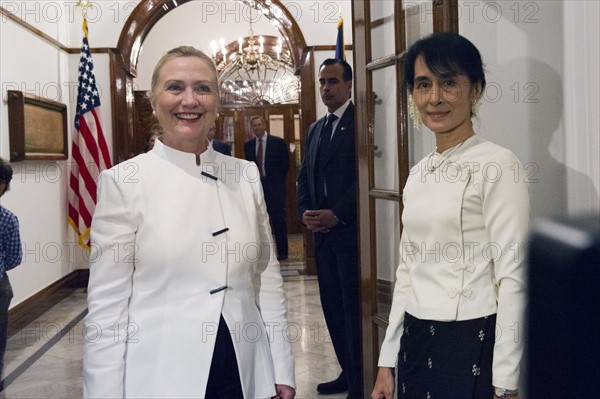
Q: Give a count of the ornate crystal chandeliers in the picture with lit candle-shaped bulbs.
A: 1